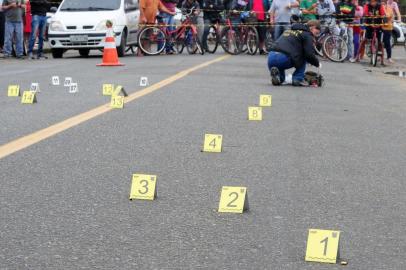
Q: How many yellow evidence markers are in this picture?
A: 11